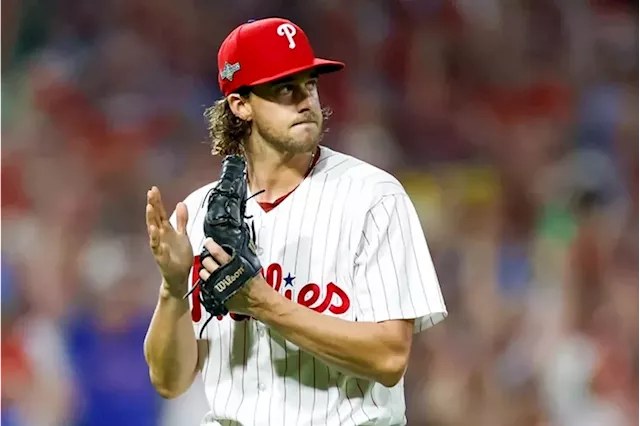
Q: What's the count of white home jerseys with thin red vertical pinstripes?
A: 1